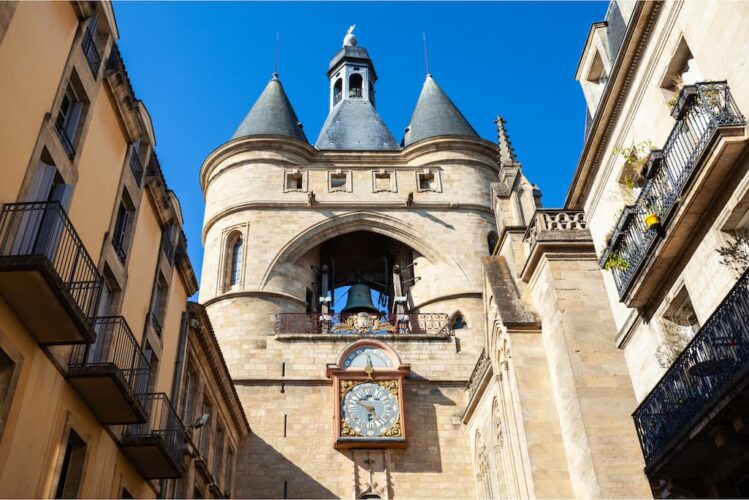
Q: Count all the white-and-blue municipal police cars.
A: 0